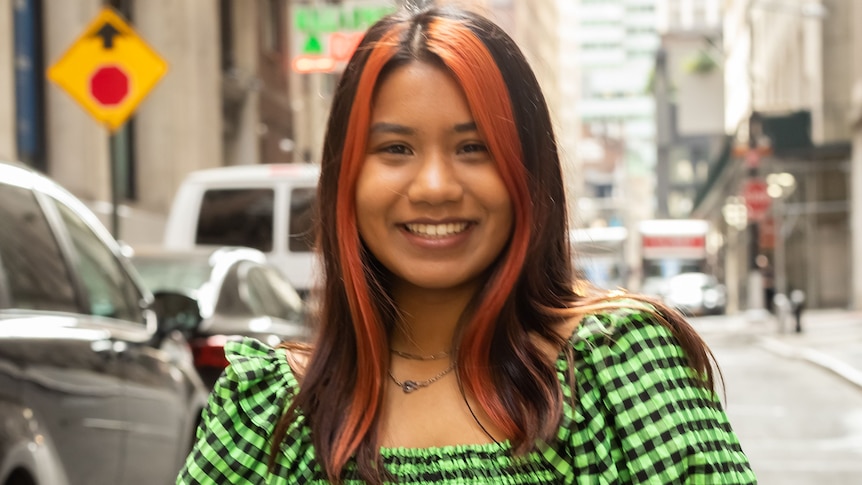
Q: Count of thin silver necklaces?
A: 2